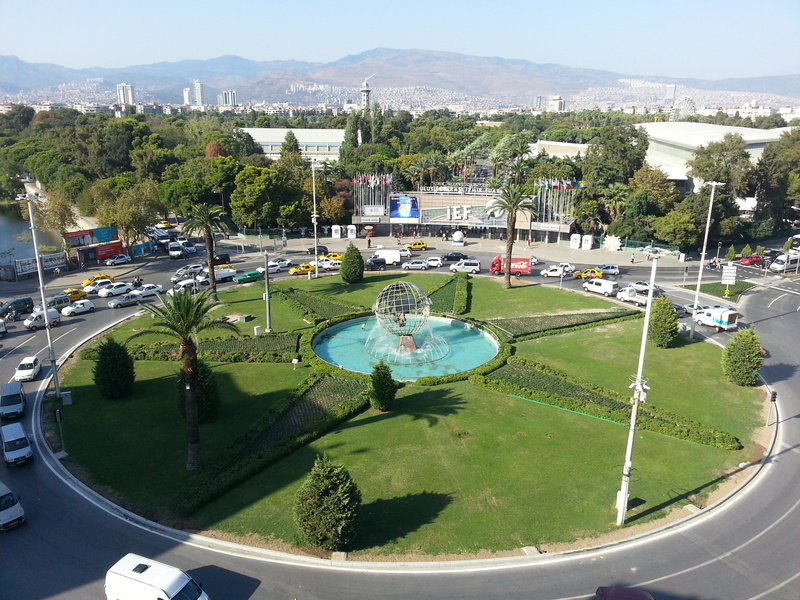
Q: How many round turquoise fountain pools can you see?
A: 1